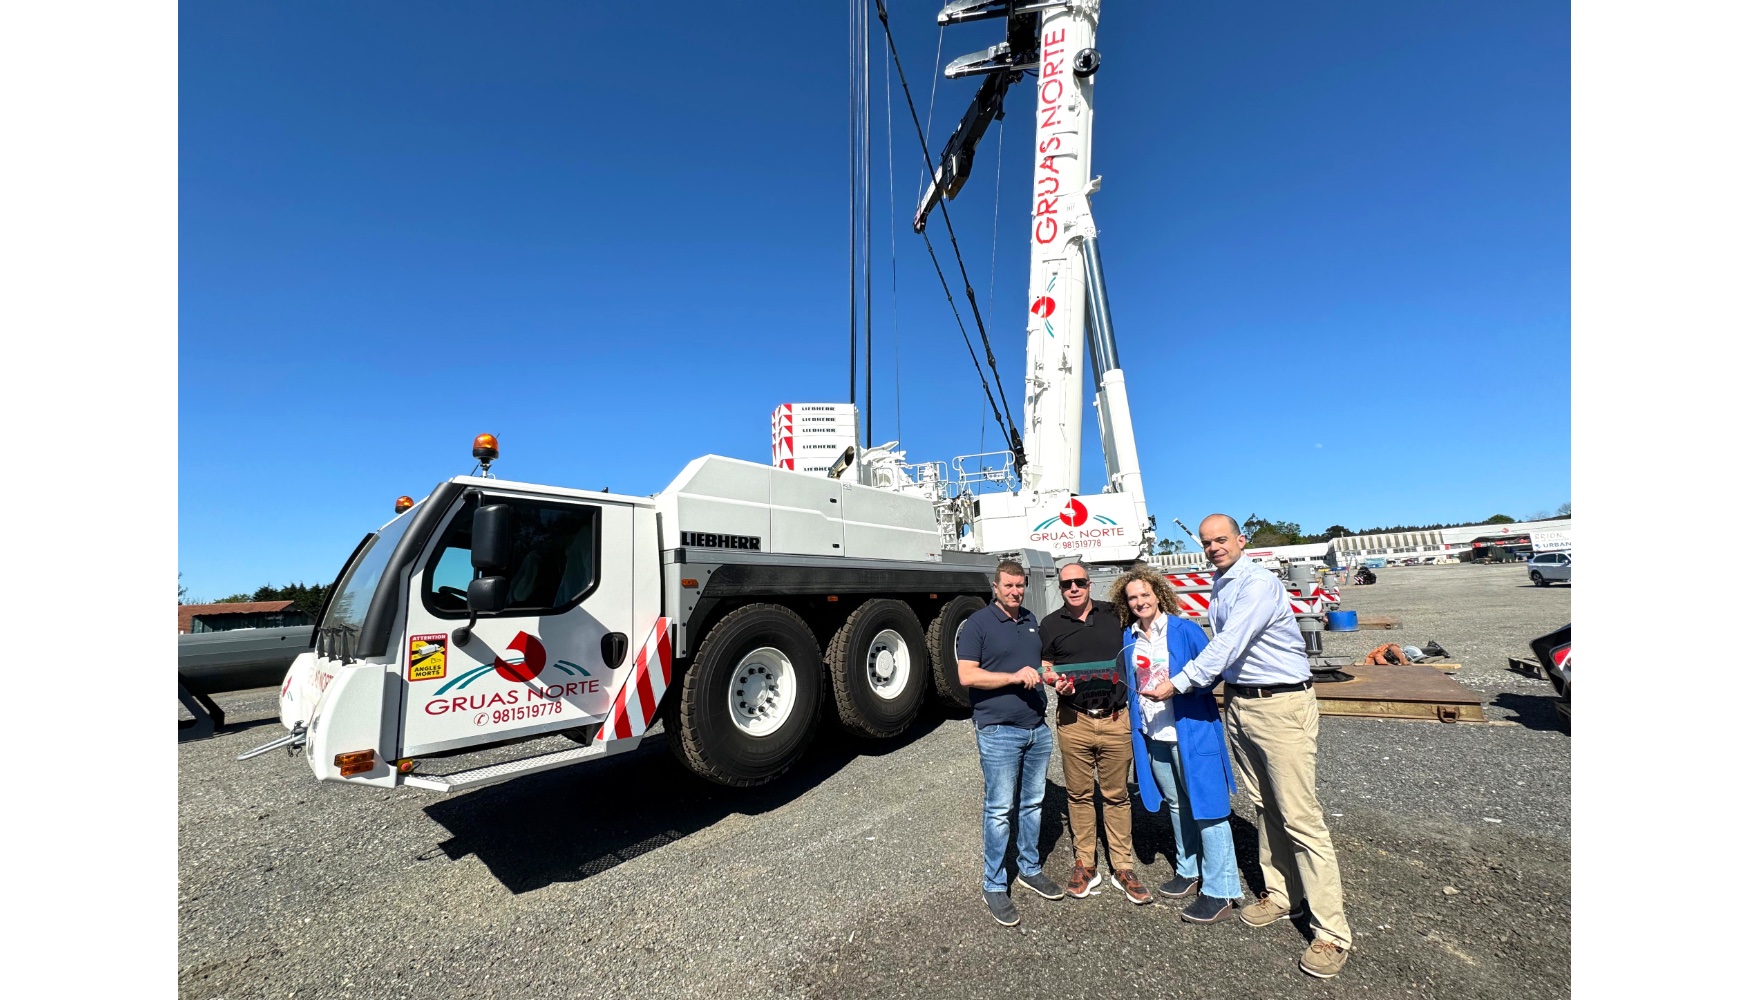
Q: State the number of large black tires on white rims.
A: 3